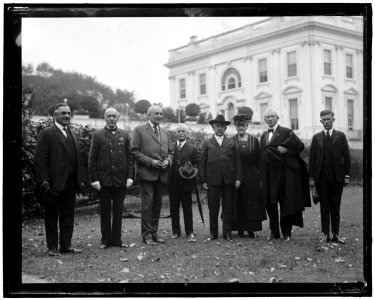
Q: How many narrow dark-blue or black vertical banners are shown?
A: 0